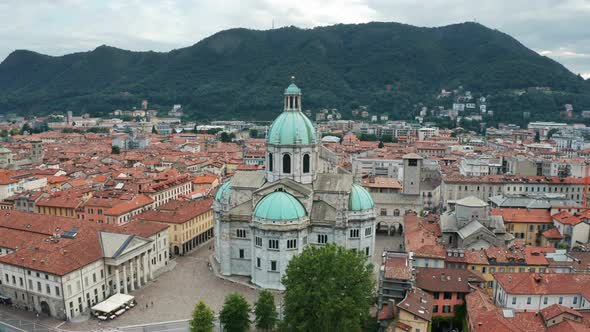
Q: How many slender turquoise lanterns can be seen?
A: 1